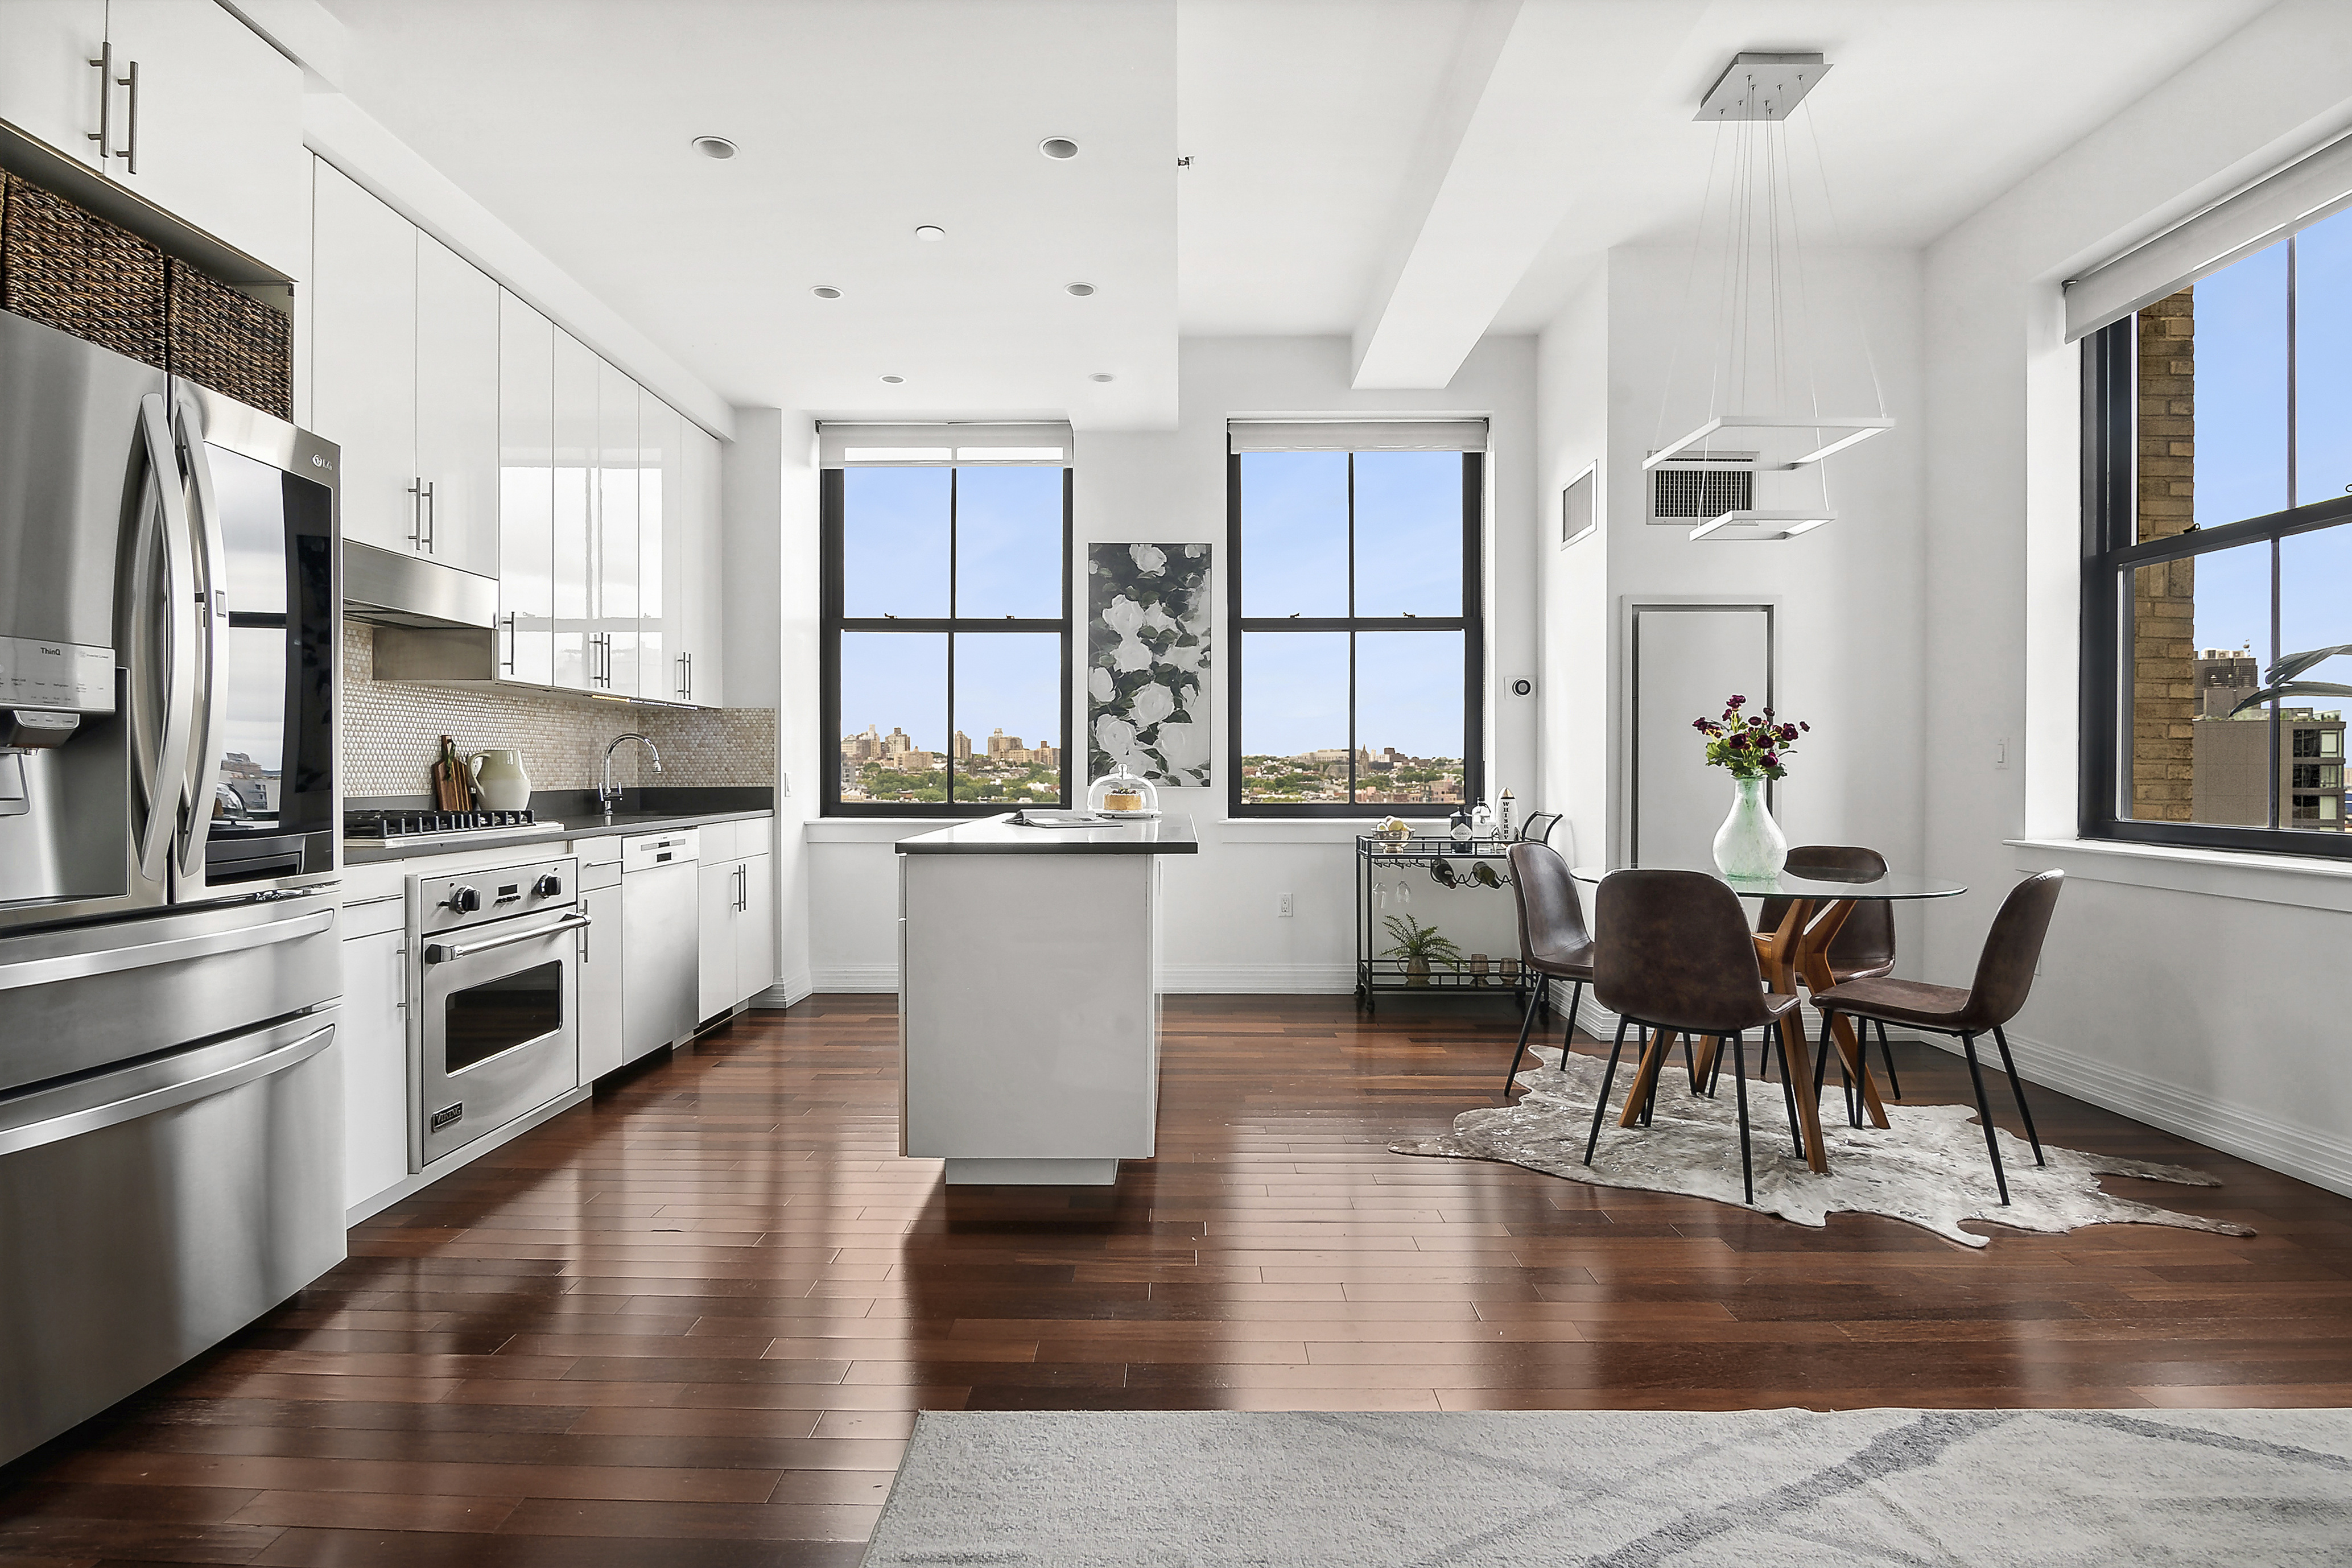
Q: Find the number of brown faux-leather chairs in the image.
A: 4